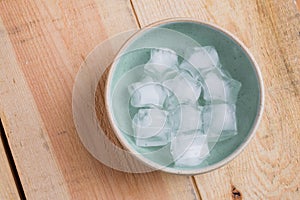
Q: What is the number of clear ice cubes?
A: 9